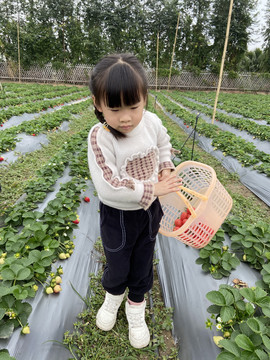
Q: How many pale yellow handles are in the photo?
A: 2